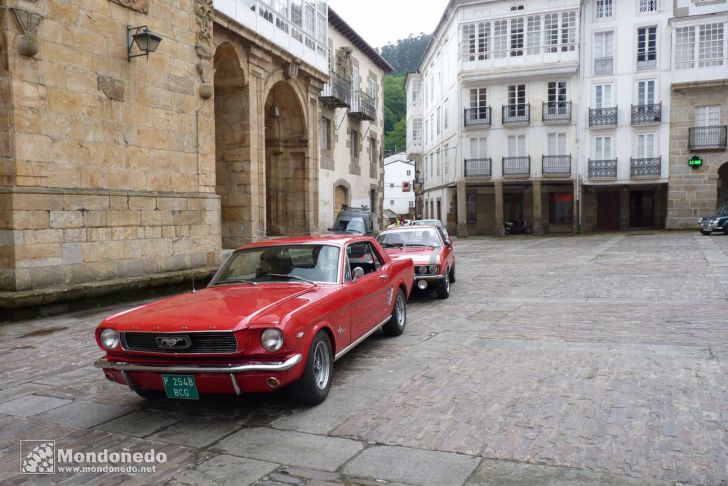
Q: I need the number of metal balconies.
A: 13